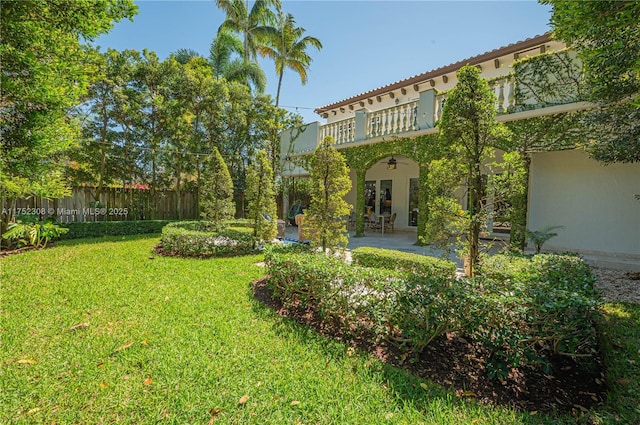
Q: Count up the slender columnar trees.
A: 4